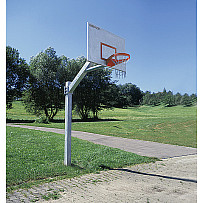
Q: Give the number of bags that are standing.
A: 0